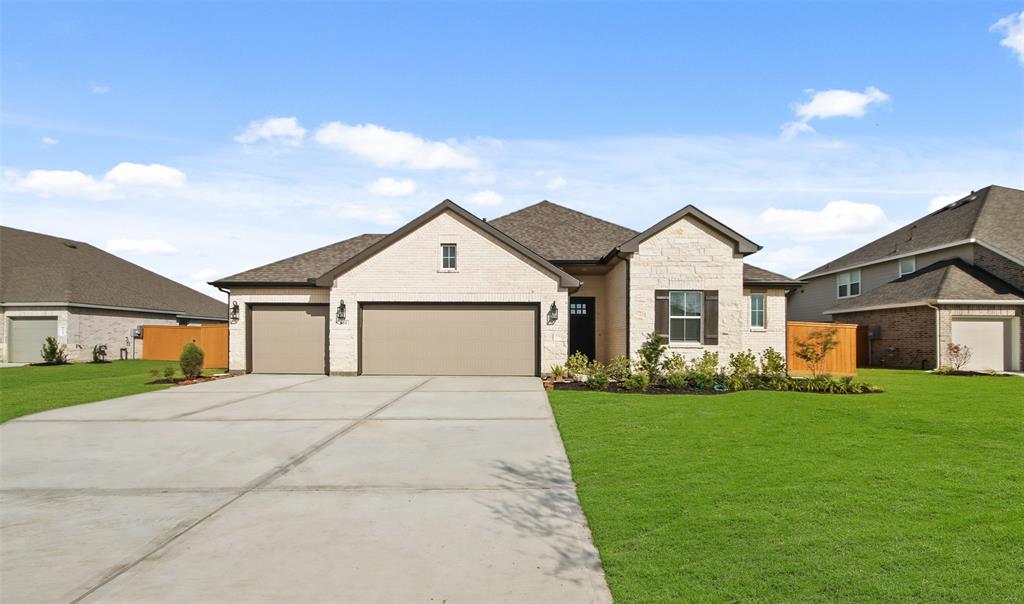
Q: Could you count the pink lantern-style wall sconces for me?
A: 0